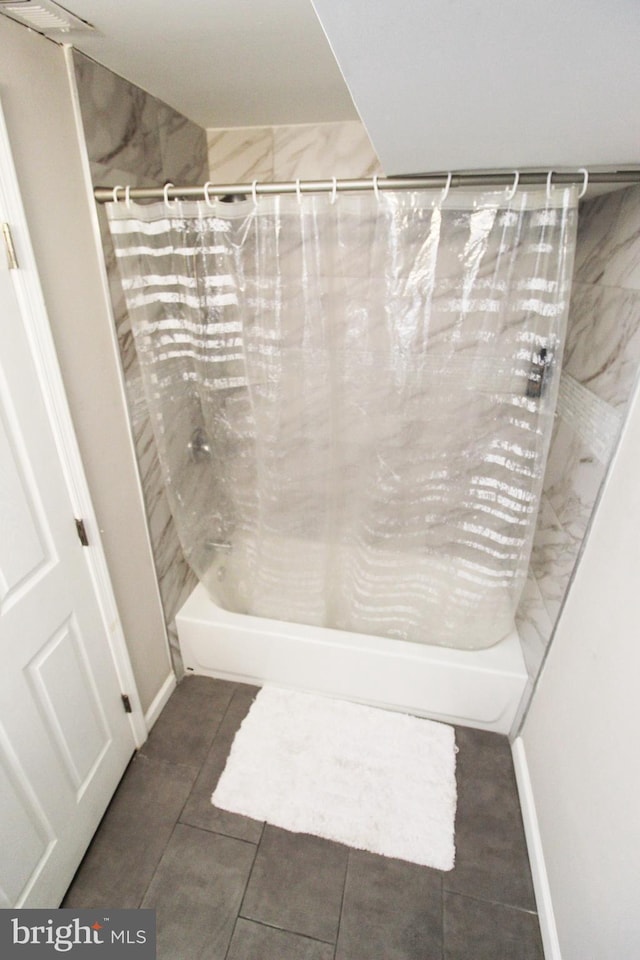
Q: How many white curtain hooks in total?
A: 12